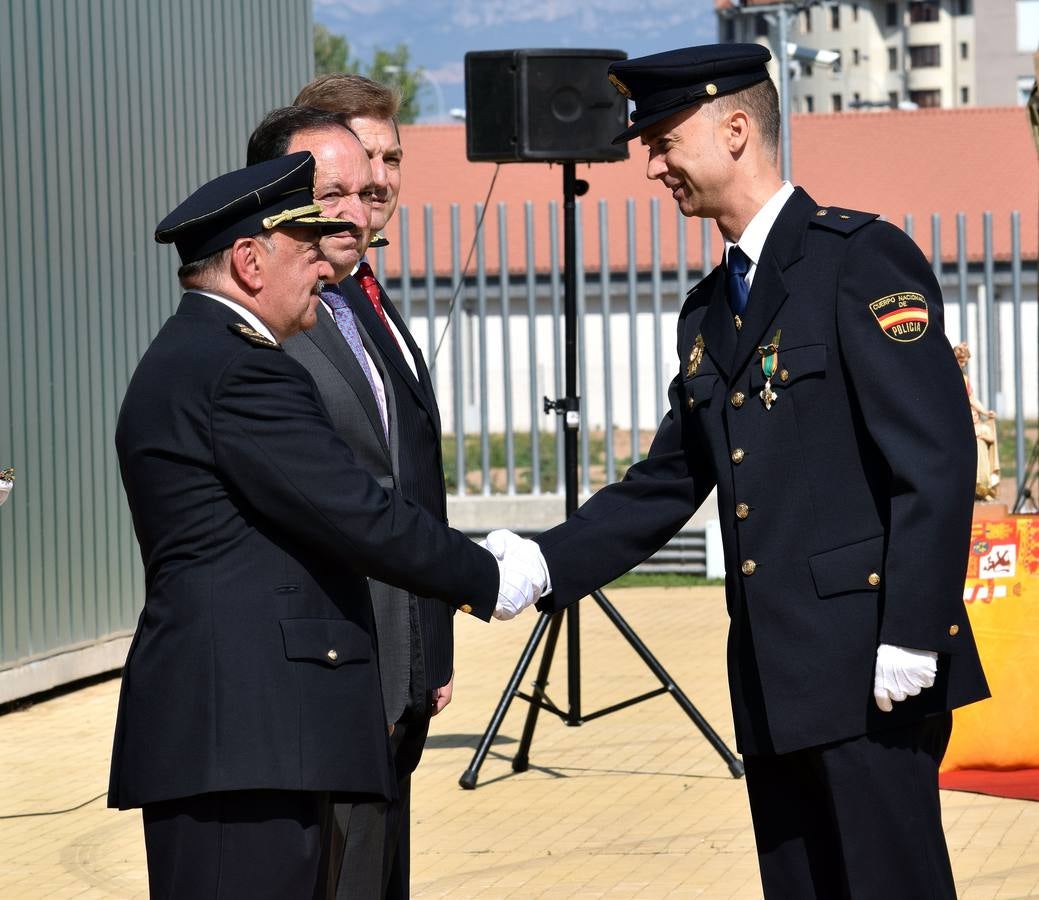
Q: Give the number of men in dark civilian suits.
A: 2